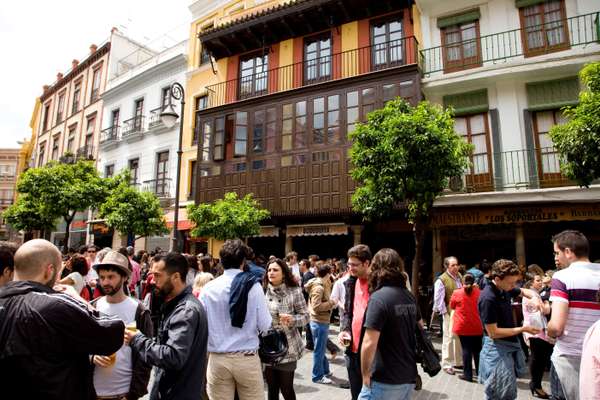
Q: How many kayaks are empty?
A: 0